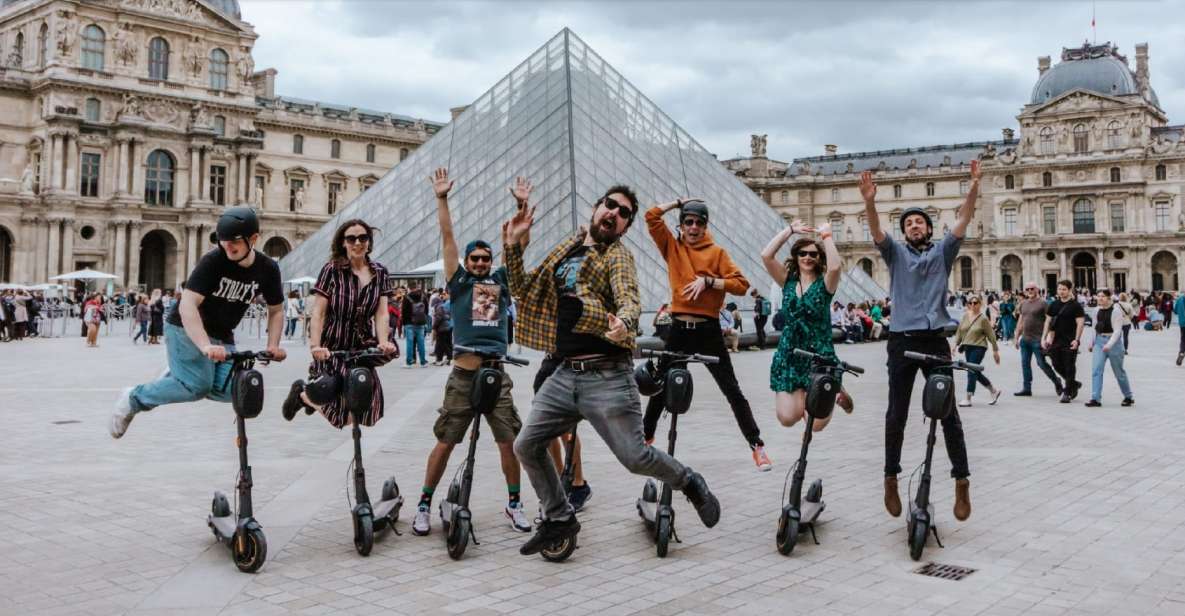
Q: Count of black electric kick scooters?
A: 7